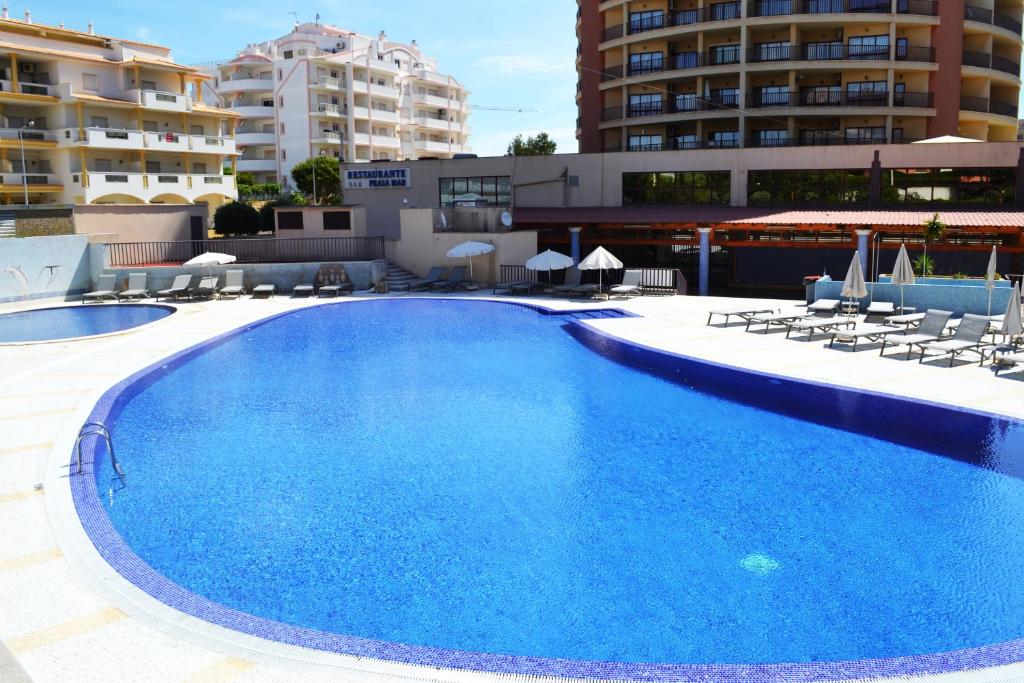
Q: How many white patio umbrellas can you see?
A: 8